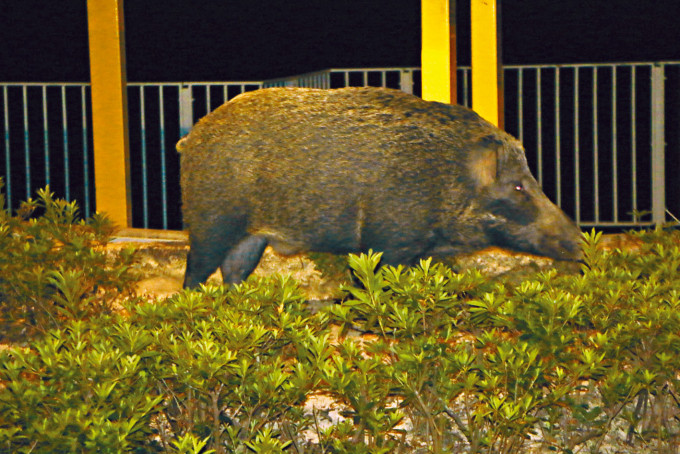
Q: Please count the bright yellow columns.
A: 3